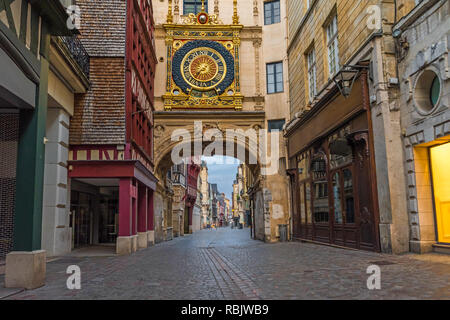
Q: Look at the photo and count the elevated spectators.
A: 0